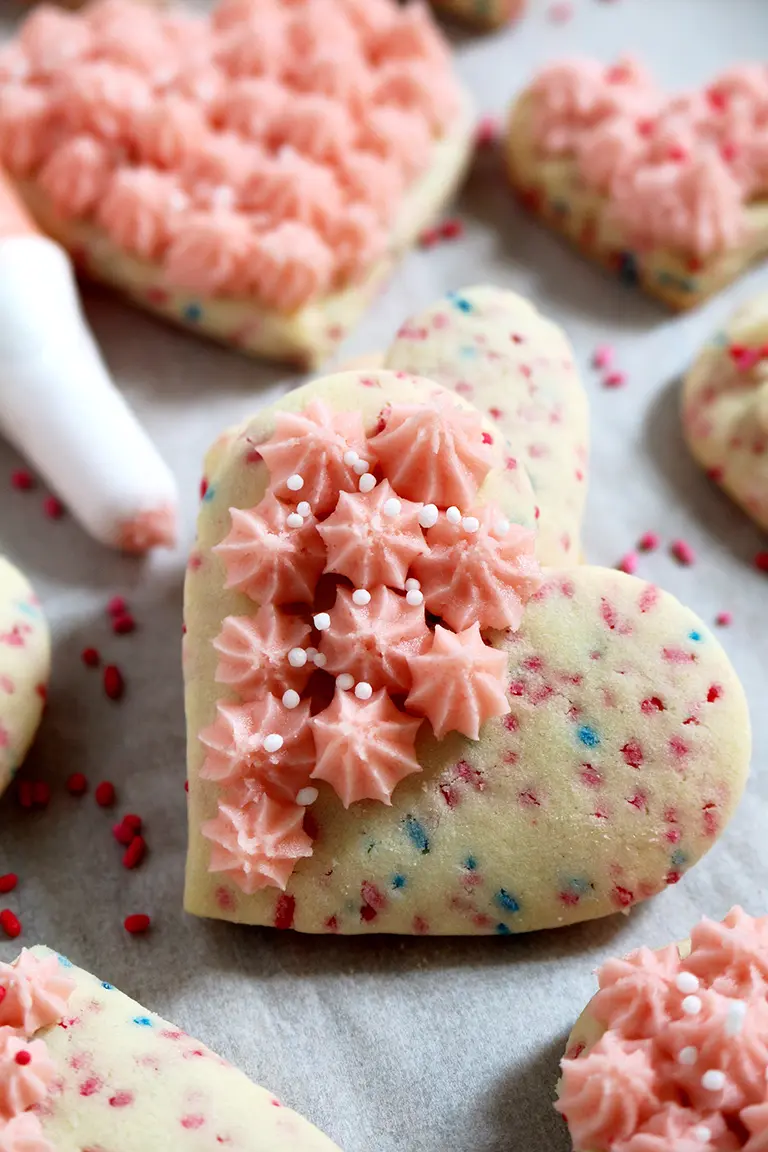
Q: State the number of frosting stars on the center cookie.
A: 11